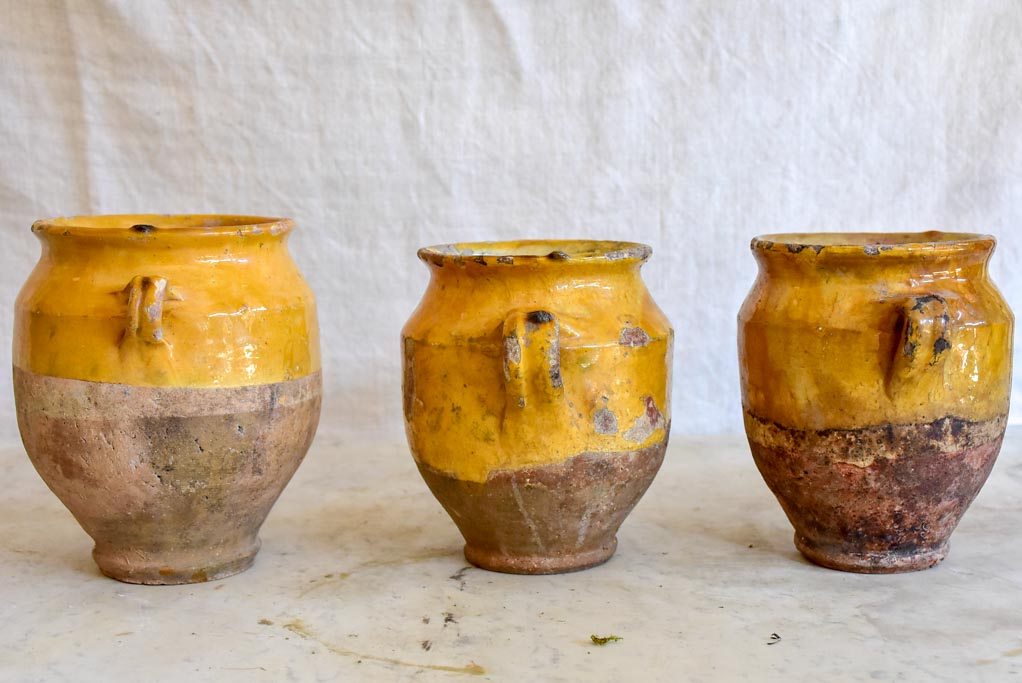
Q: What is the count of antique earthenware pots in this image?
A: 3